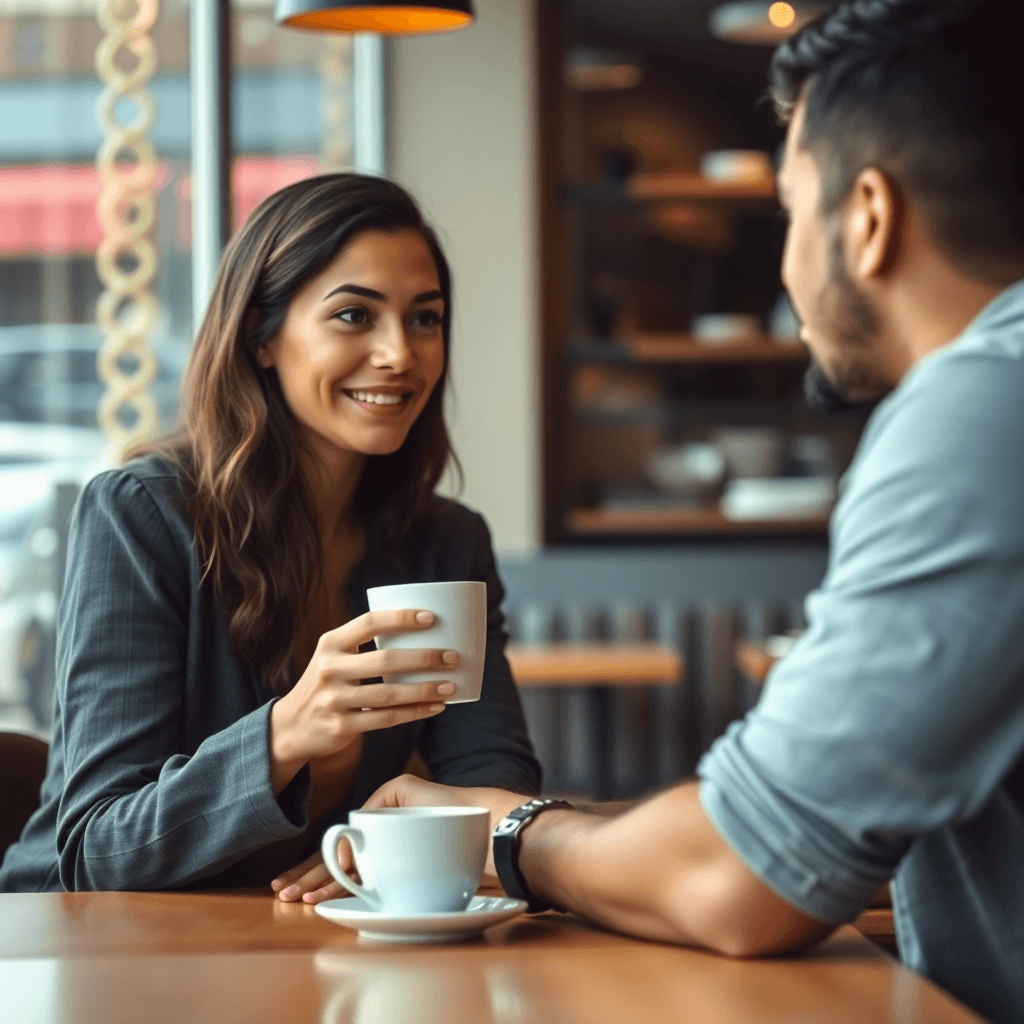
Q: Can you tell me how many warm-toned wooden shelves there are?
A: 3